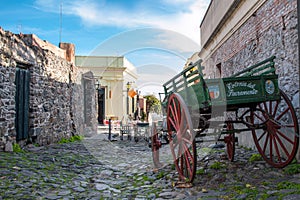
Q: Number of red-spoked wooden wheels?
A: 4